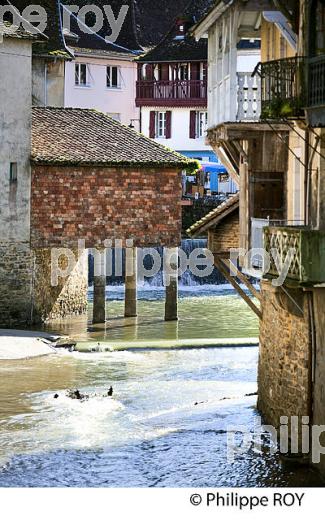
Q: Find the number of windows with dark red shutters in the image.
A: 2